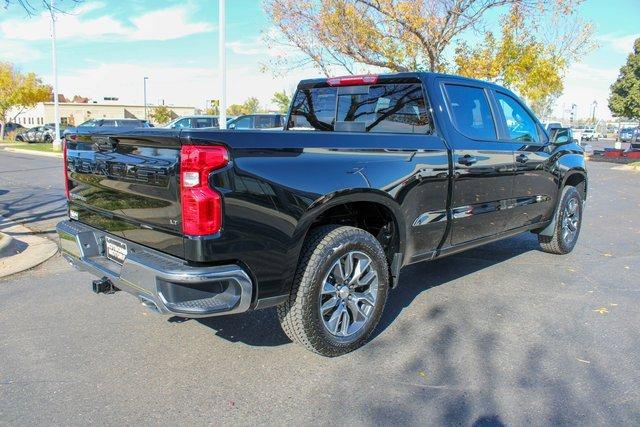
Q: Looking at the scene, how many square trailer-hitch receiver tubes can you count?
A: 1